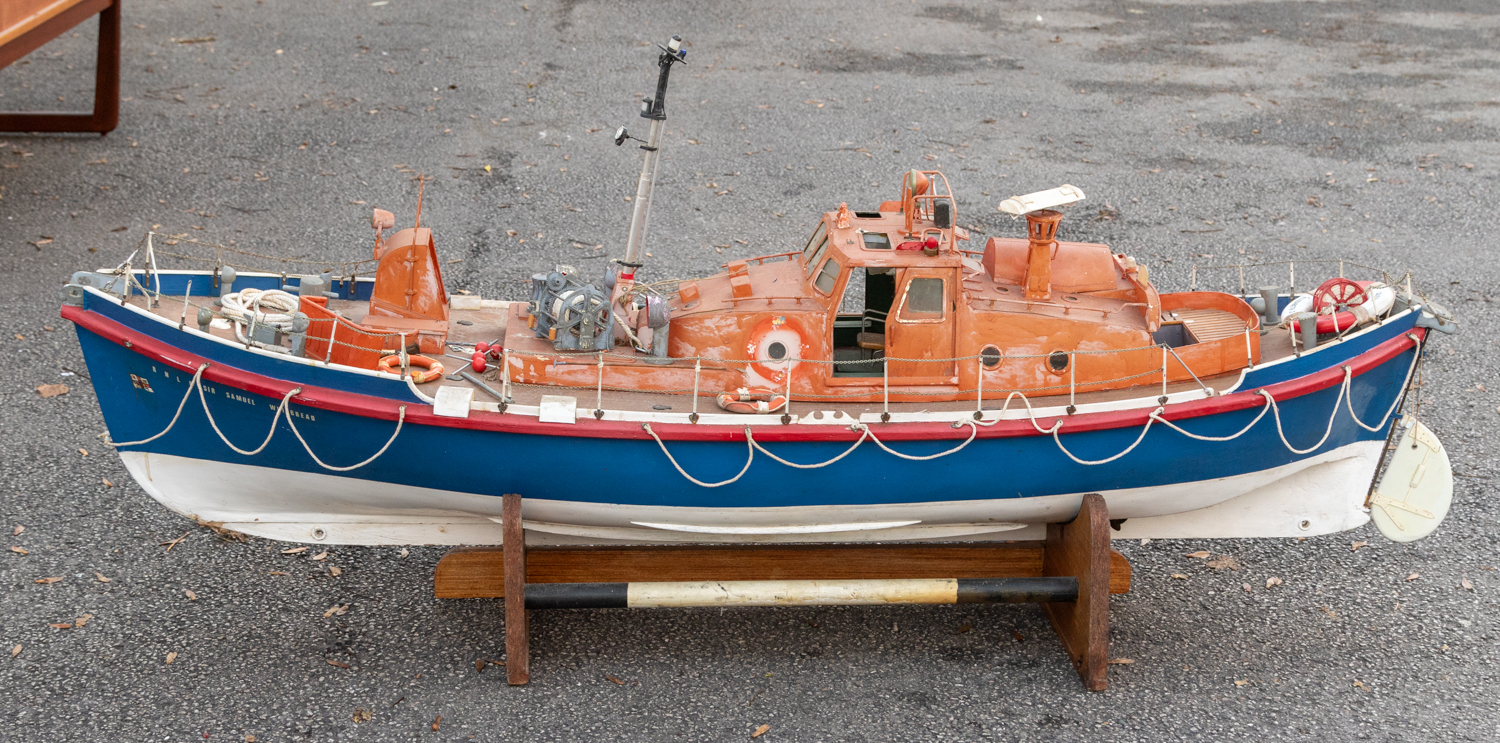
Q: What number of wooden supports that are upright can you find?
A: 2